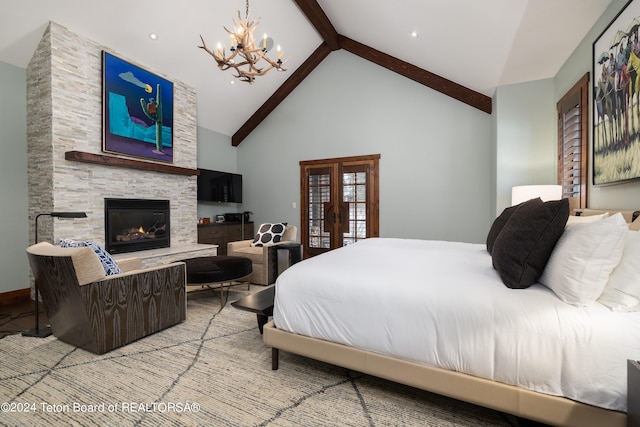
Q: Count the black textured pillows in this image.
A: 2